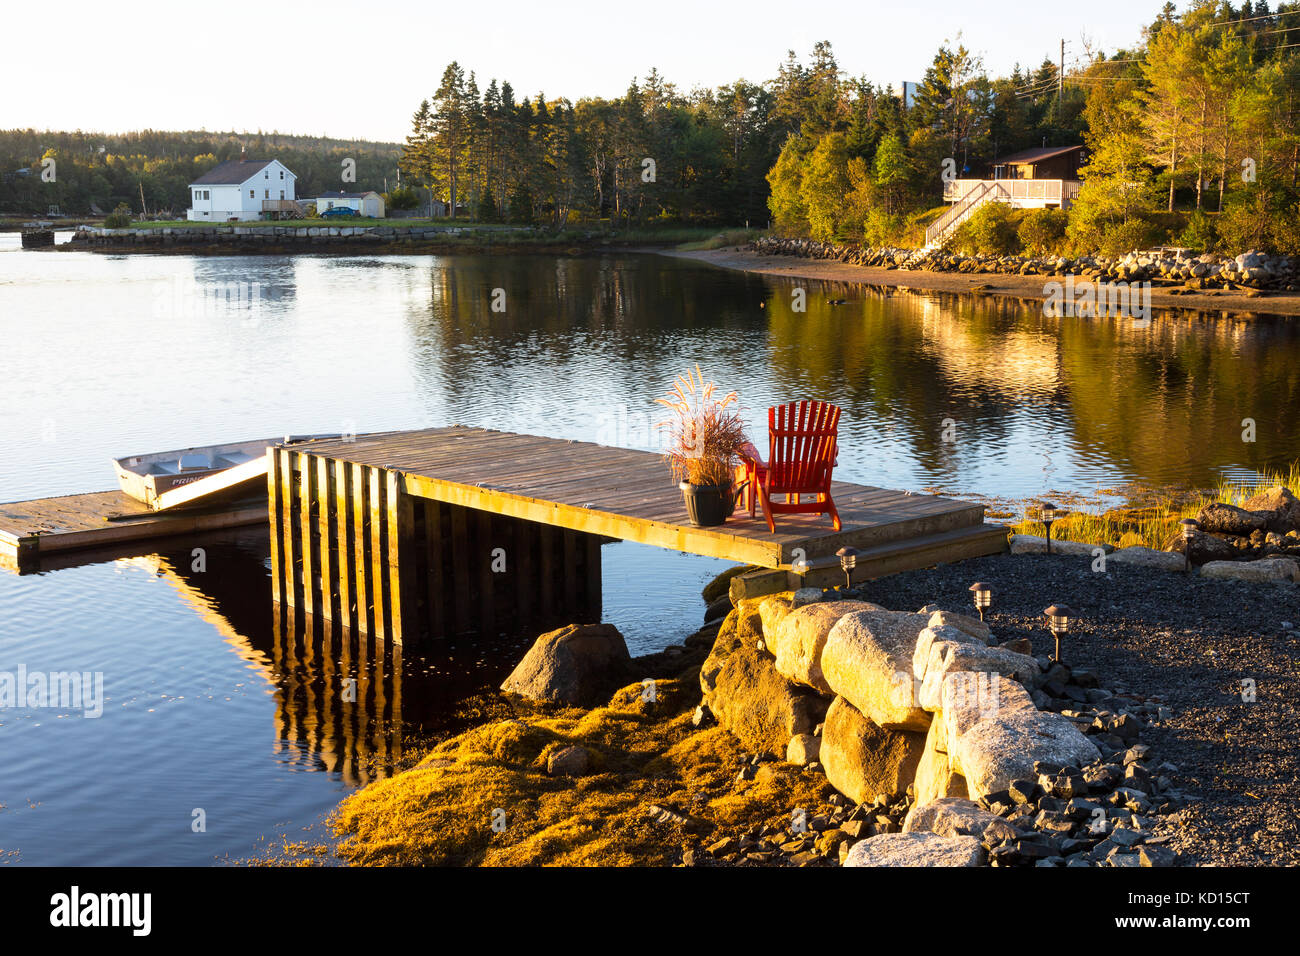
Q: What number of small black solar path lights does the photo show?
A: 5